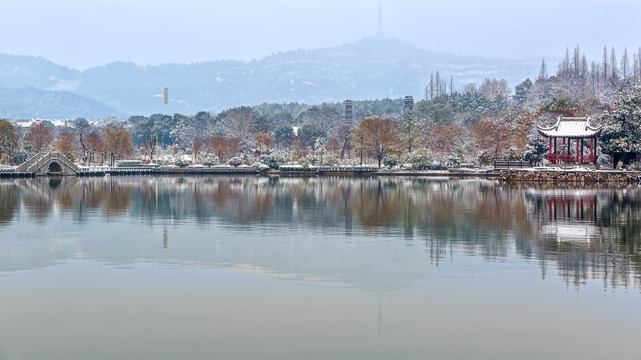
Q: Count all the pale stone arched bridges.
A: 1